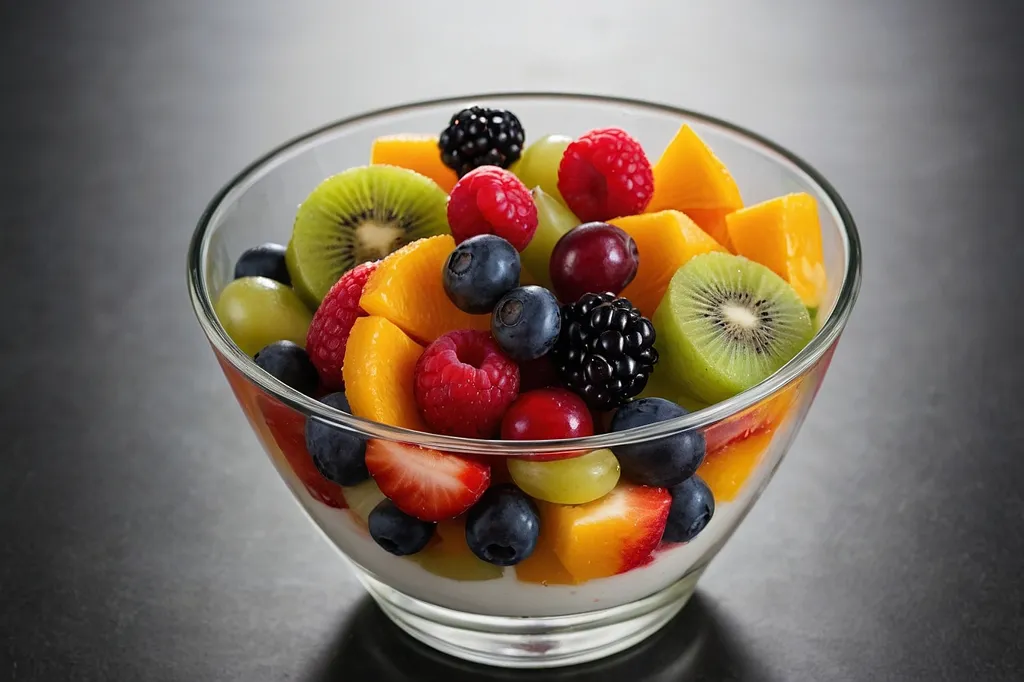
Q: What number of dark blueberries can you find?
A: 9